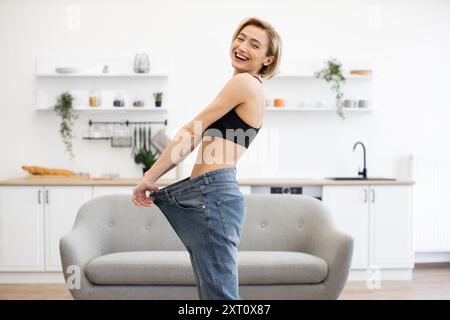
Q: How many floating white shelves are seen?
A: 4